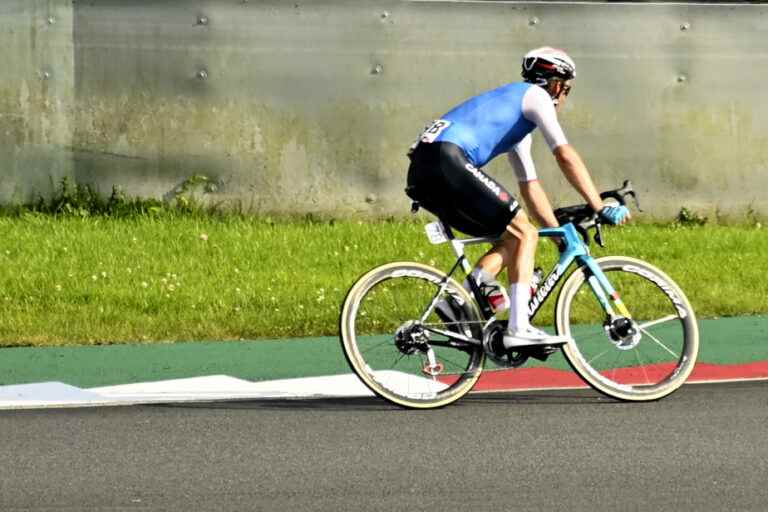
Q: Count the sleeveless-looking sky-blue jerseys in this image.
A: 1